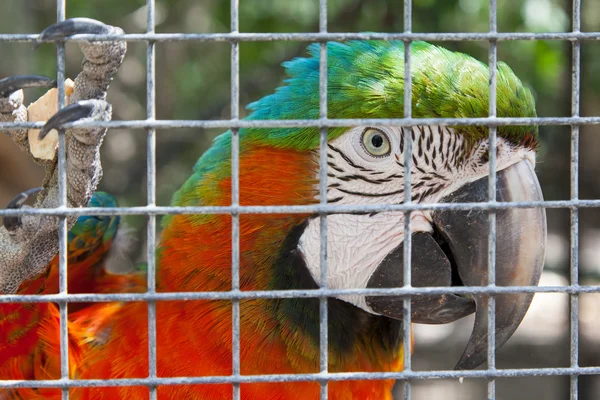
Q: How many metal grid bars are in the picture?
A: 12